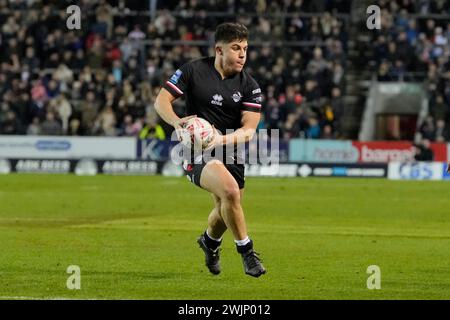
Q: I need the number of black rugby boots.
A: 2